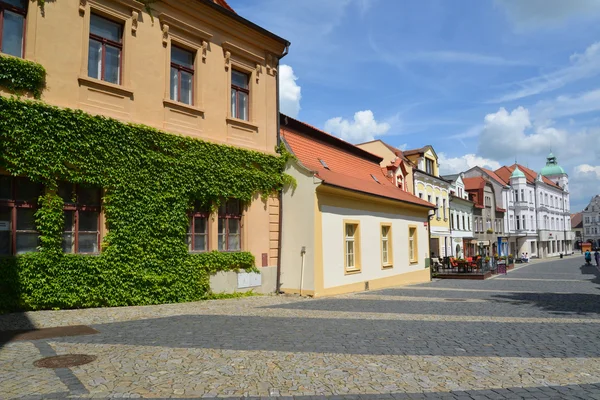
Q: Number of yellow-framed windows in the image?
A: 3